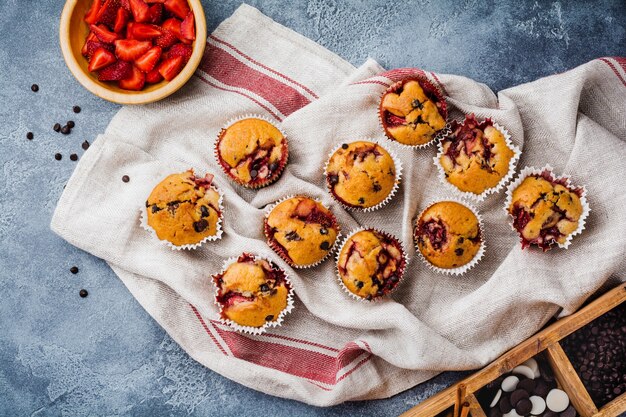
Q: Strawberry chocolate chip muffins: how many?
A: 10